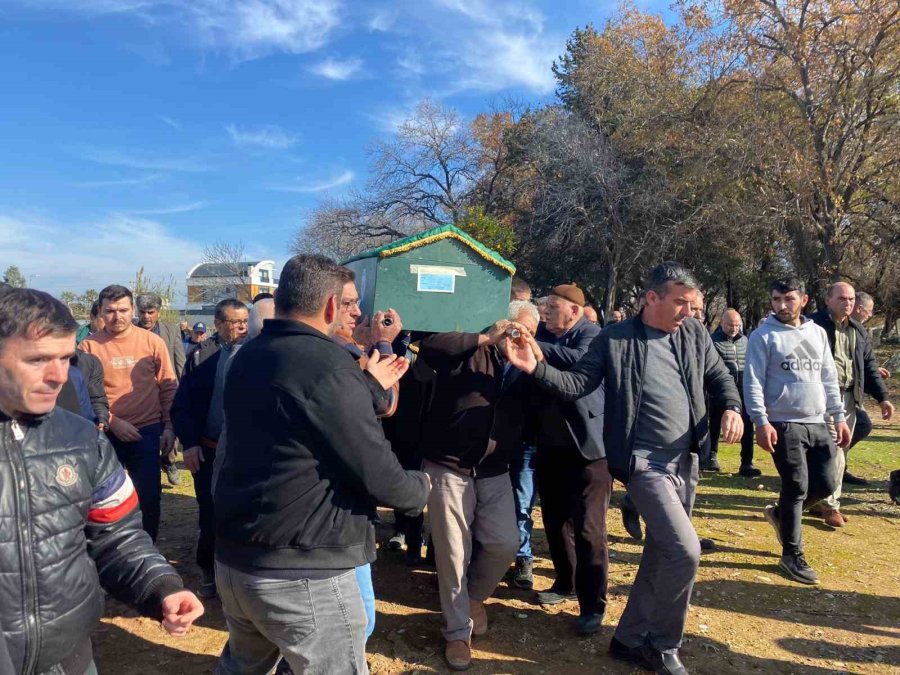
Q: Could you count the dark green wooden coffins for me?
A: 1